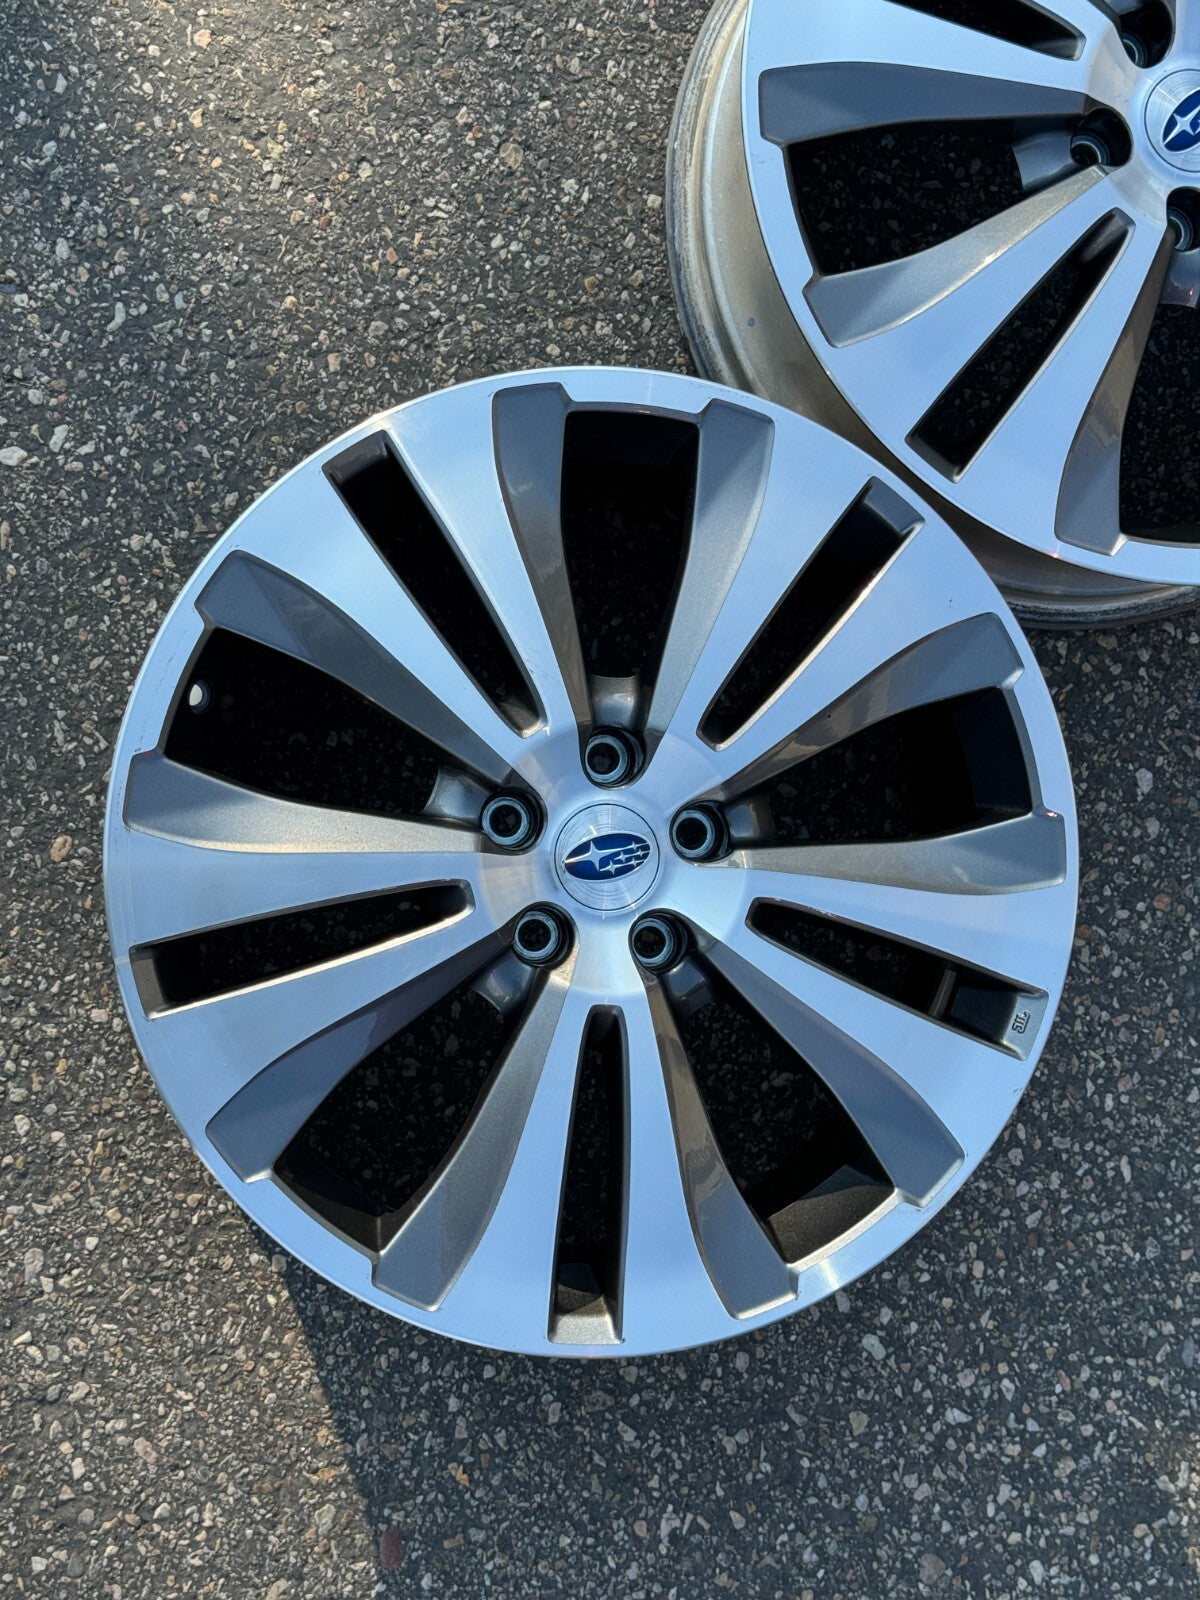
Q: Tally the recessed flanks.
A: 13